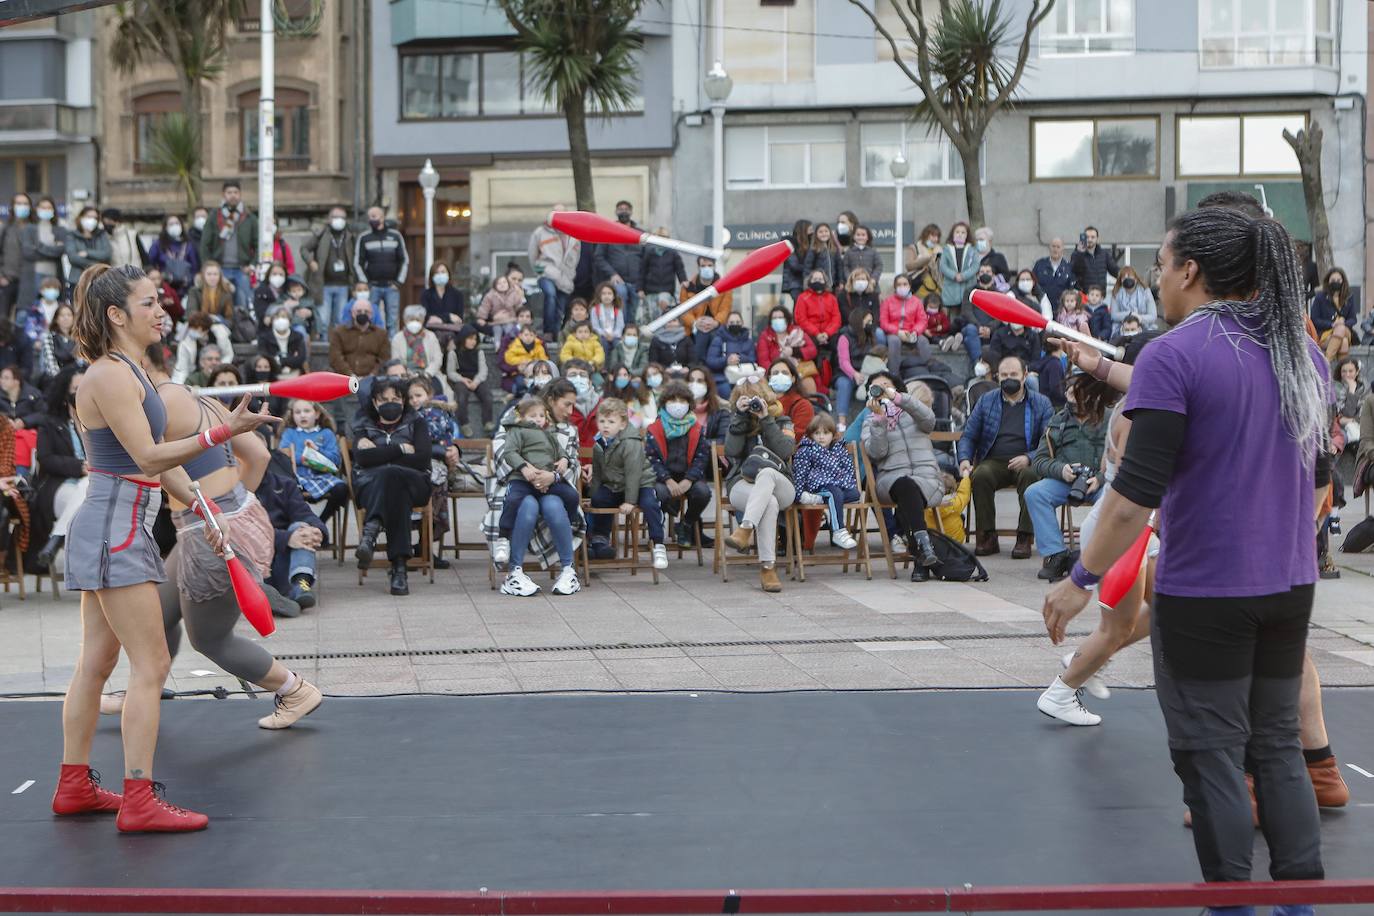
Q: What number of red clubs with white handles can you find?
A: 6